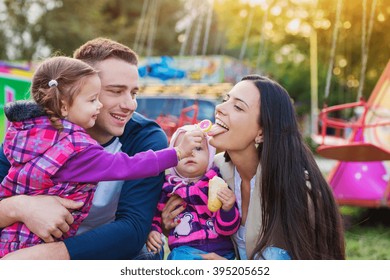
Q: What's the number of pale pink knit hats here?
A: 1